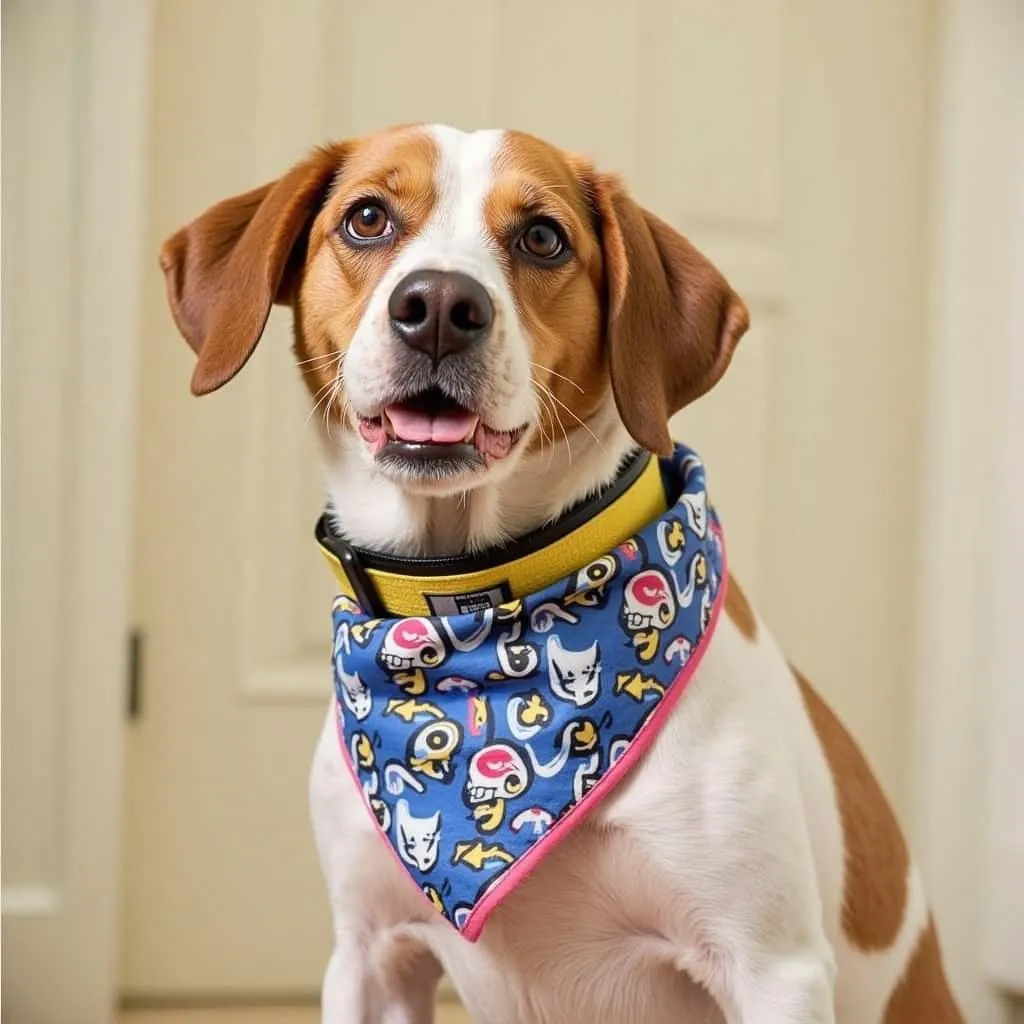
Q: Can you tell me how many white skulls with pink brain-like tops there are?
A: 3